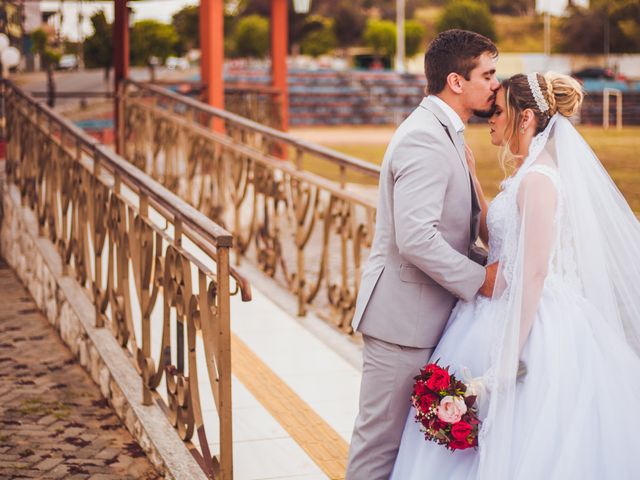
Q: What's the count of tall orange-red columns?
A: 3